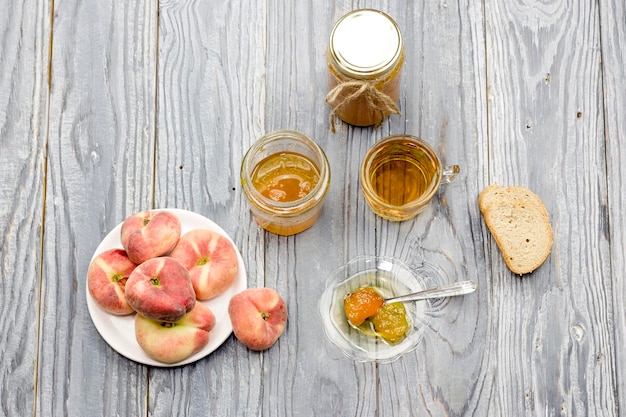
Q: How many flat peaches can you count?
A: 6